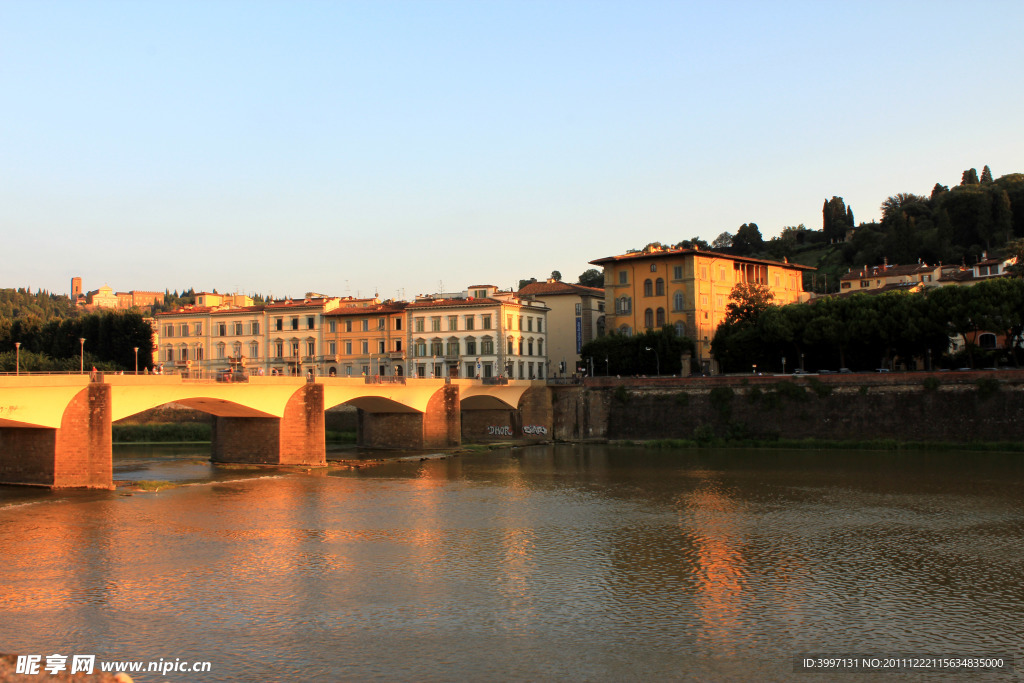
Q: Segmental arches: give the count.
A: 4